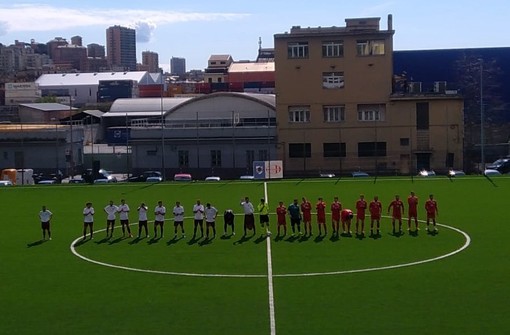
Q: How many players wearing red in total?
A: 10